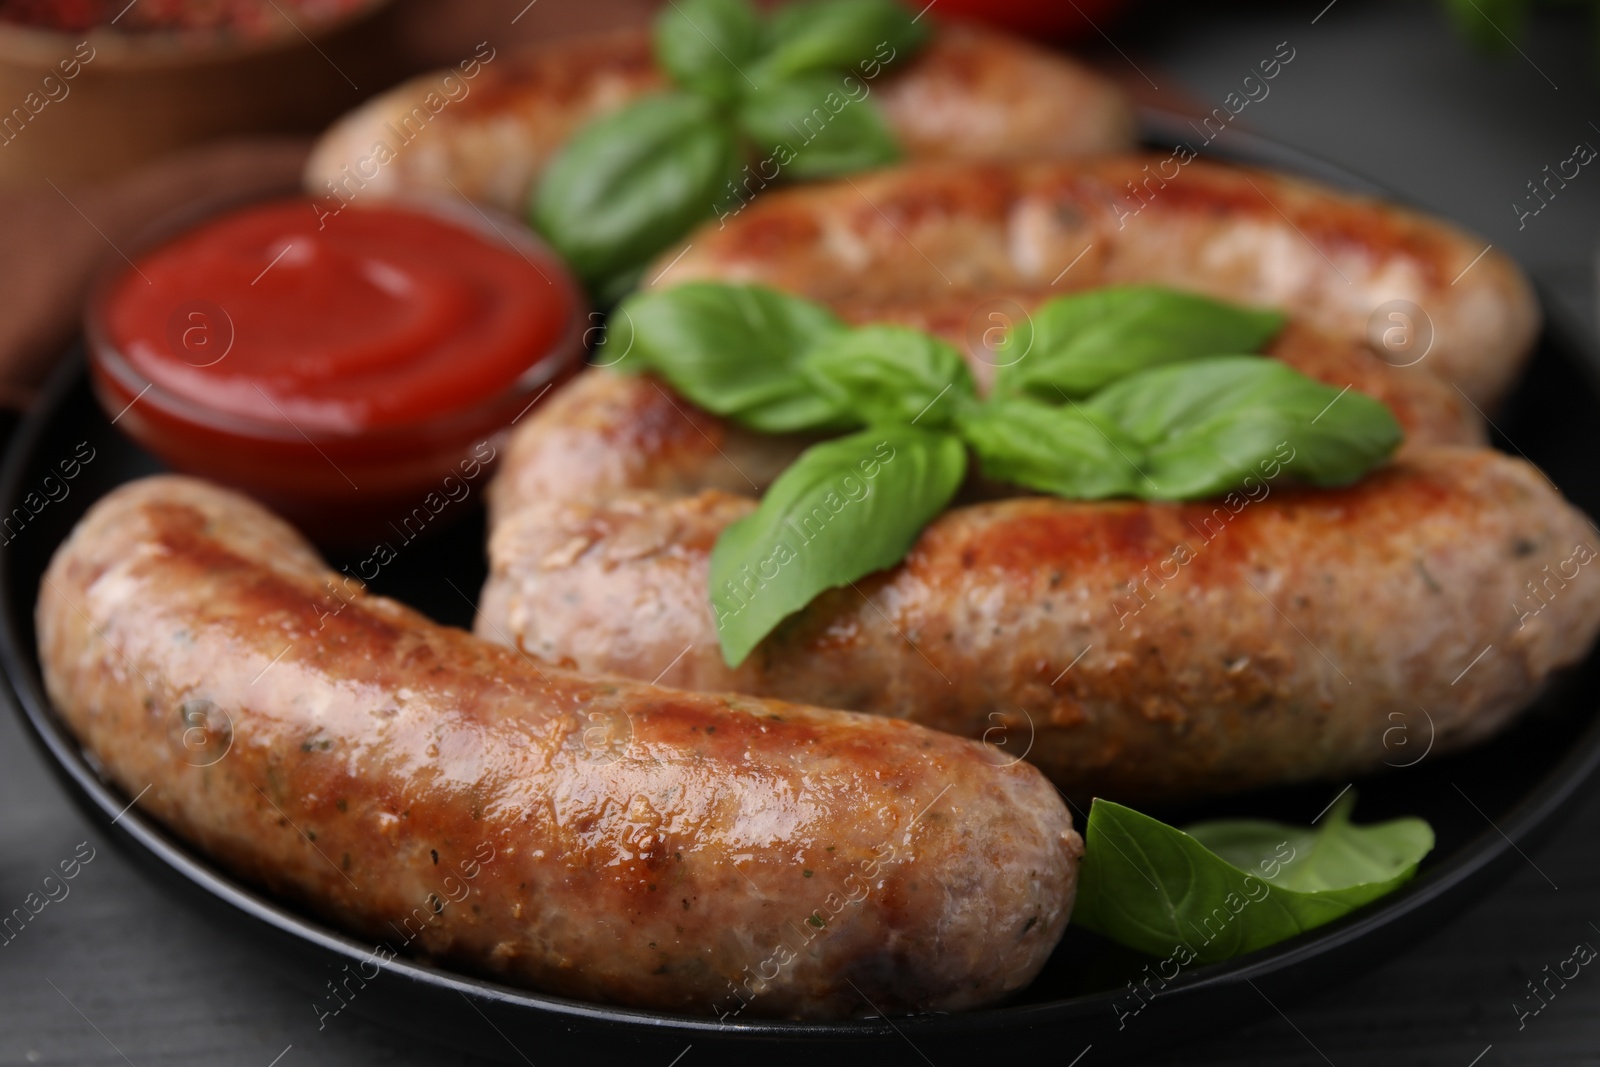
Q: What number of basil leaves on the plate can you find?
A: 11